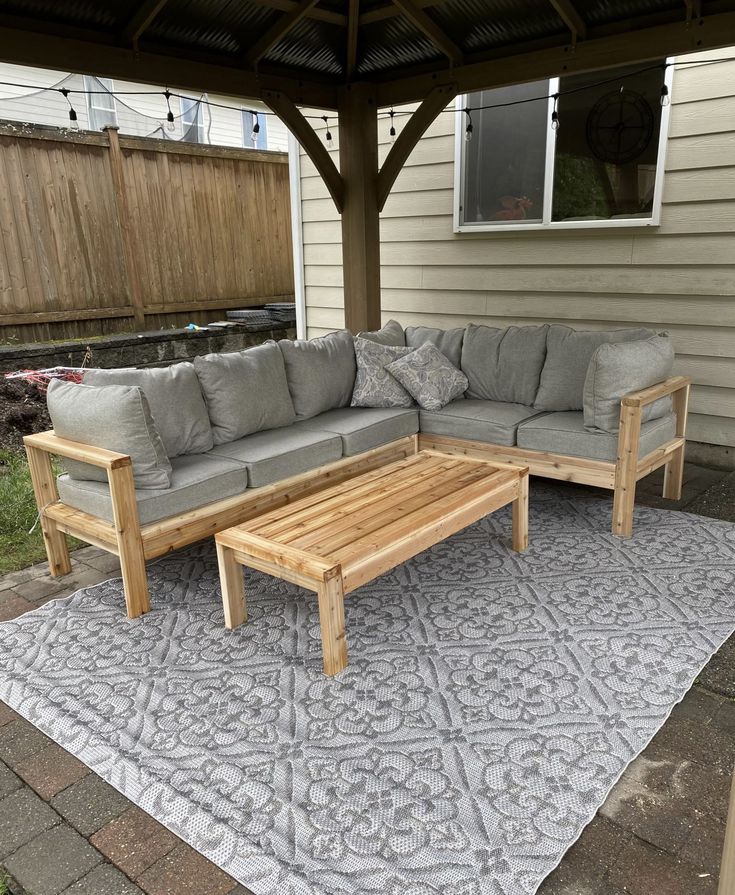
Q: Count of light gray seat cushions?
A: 5